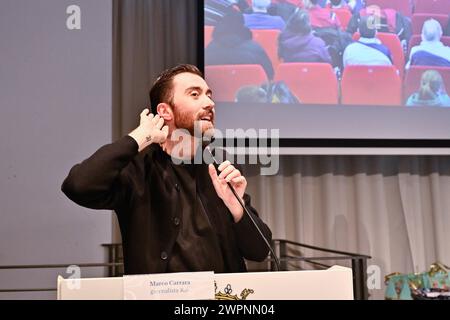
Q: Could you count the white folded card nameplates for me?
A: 1